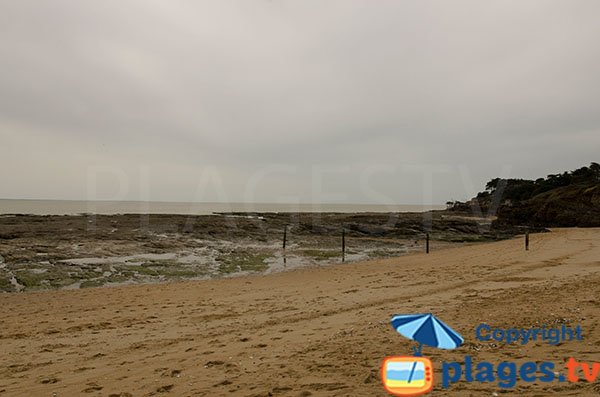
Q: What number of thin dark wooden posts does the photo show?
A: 4